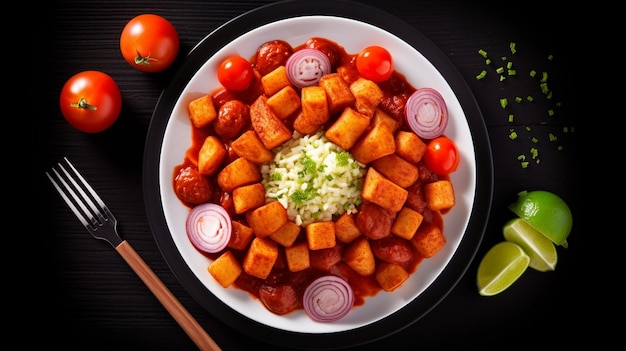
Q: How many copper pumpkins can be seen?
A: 0